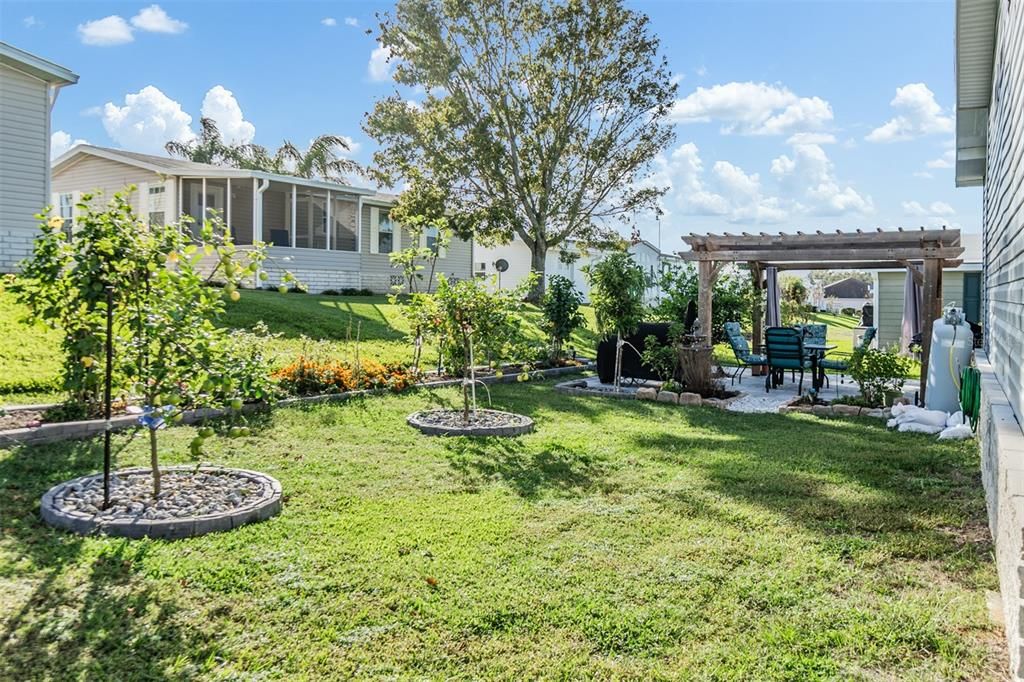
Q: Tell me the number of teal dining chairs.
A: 4